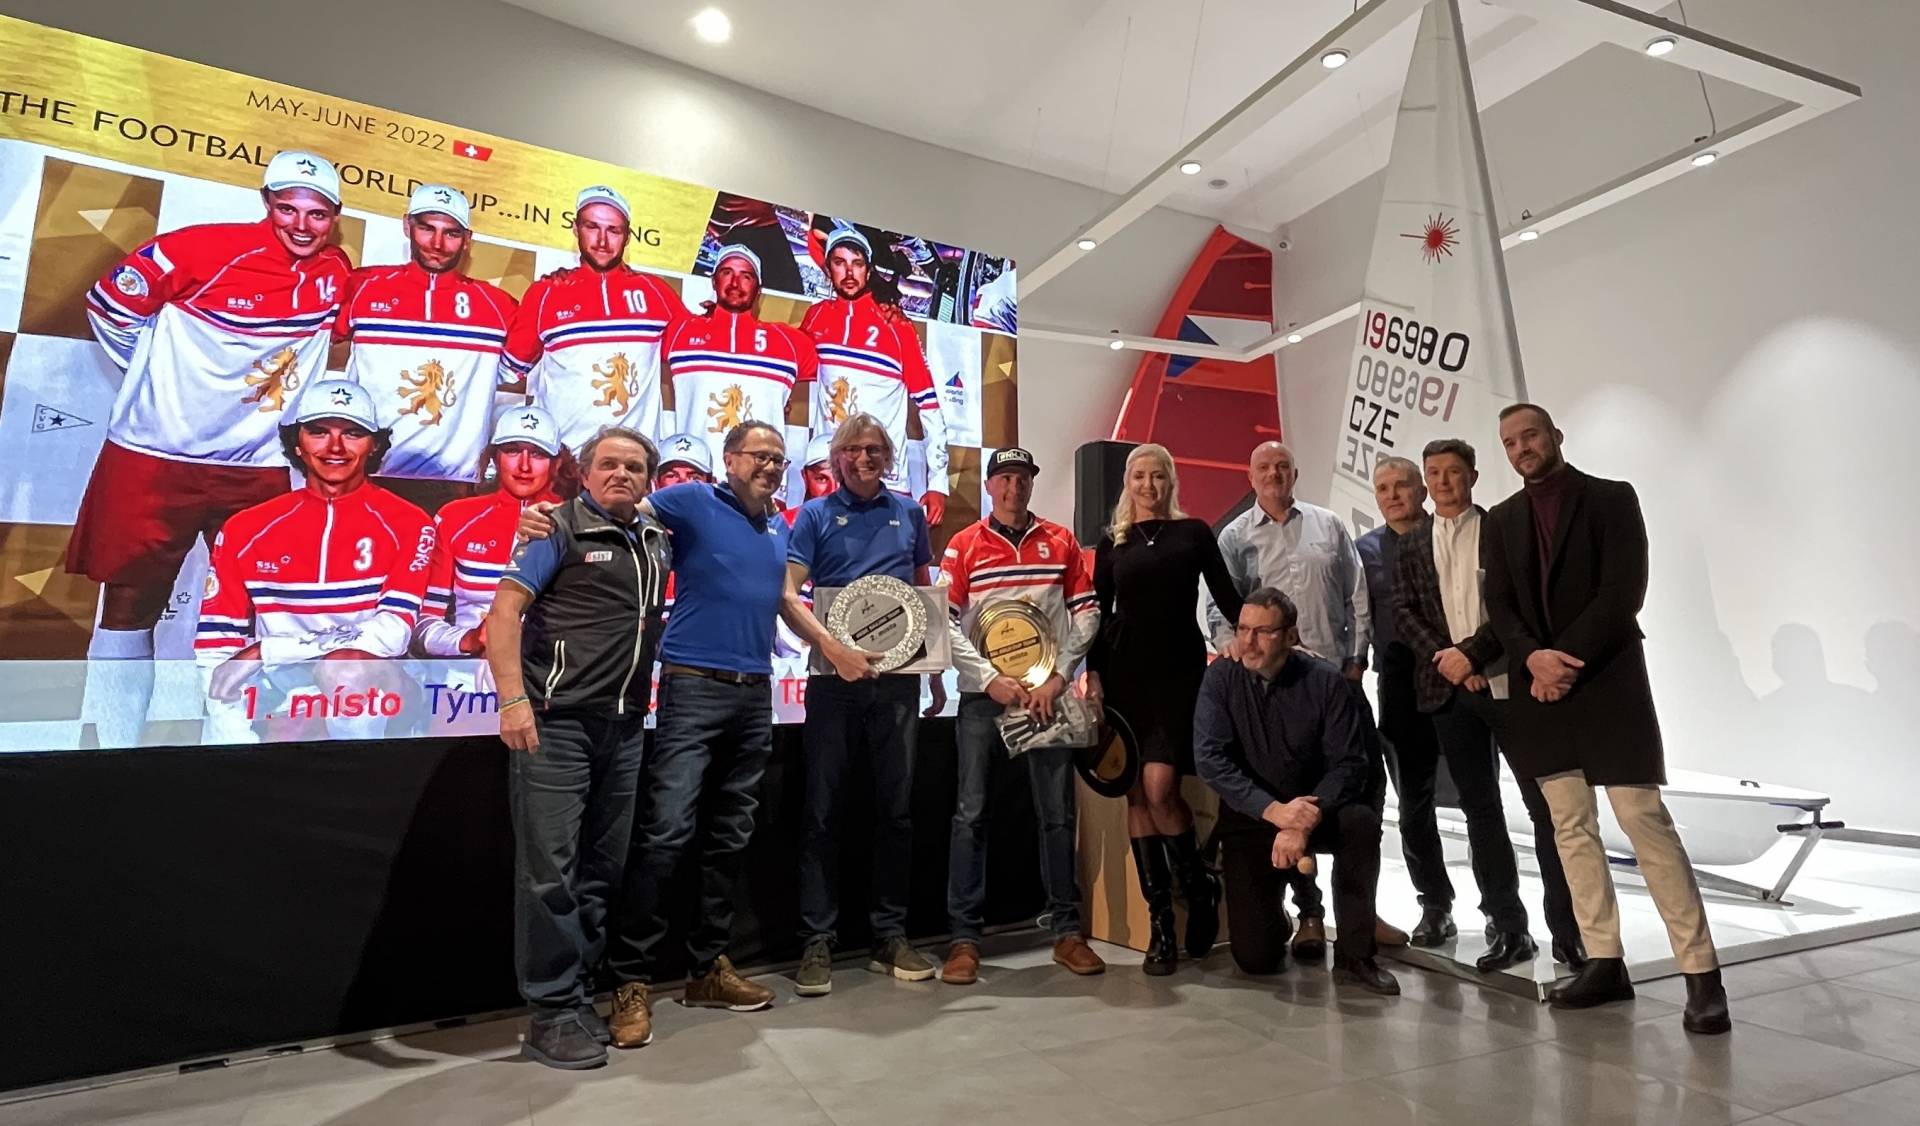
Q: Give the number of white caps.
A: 9